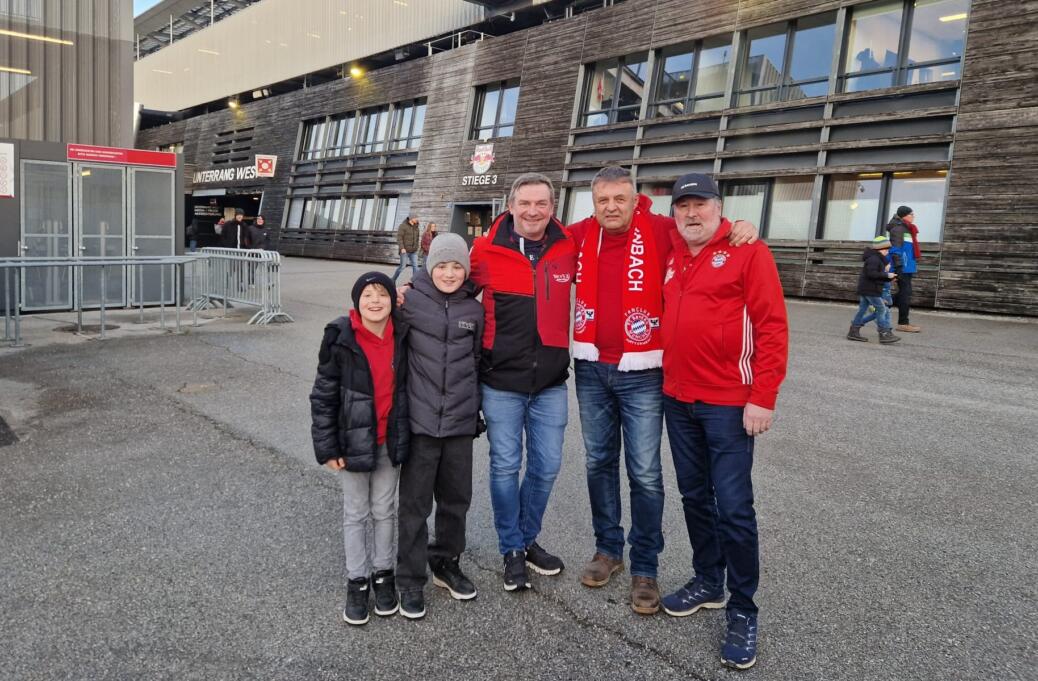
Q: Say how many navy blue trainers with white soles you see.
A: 2